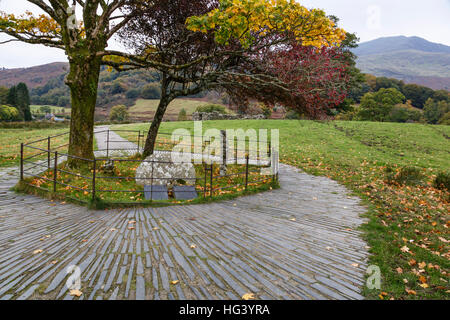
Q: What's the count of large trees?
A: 2